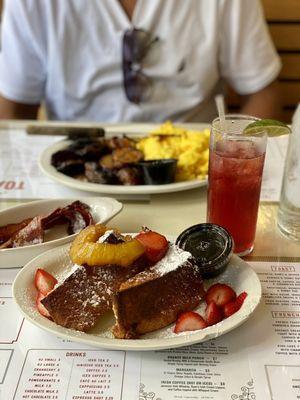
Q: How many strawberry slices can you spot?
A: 7